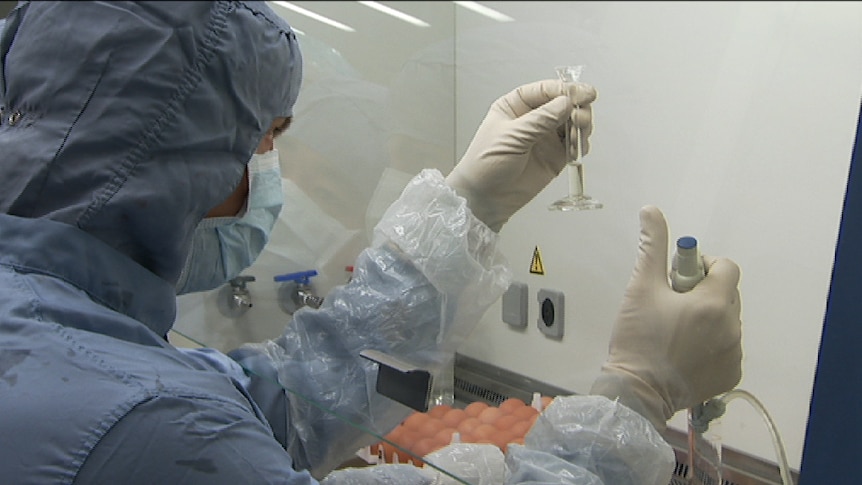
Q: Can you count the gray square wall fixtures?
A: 2